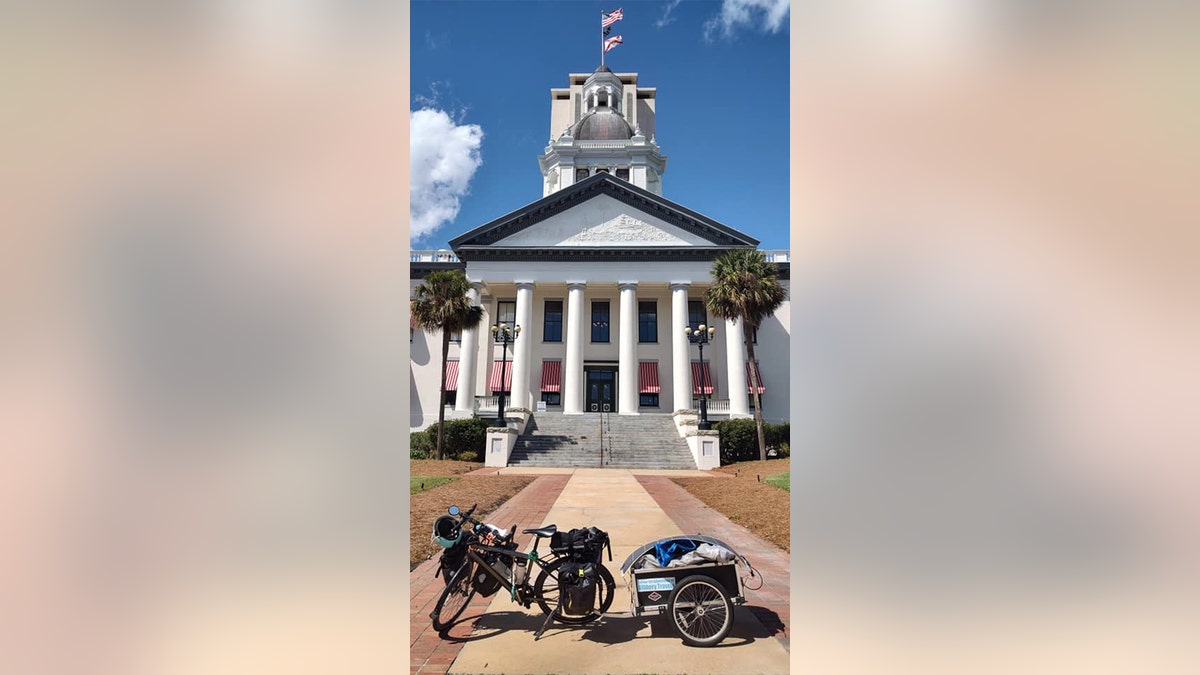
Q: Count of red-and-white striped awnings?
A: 6